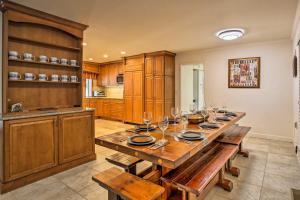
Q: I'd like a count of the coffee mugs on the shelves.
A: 12